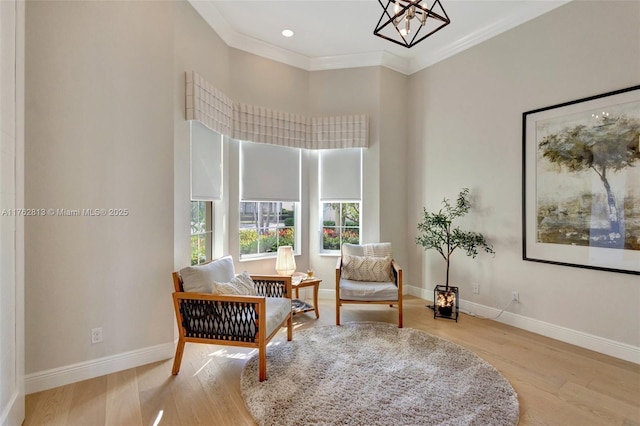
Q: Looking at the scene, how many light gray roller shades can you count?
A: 3